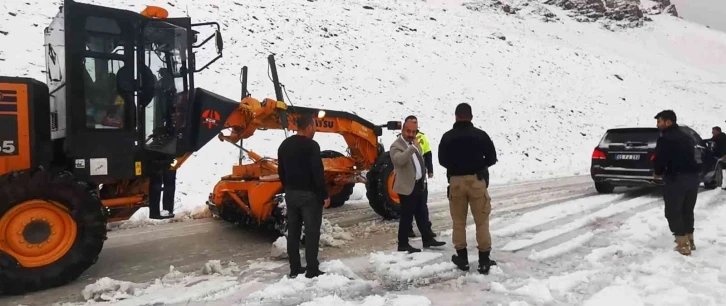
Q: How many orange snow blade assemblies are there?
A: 1